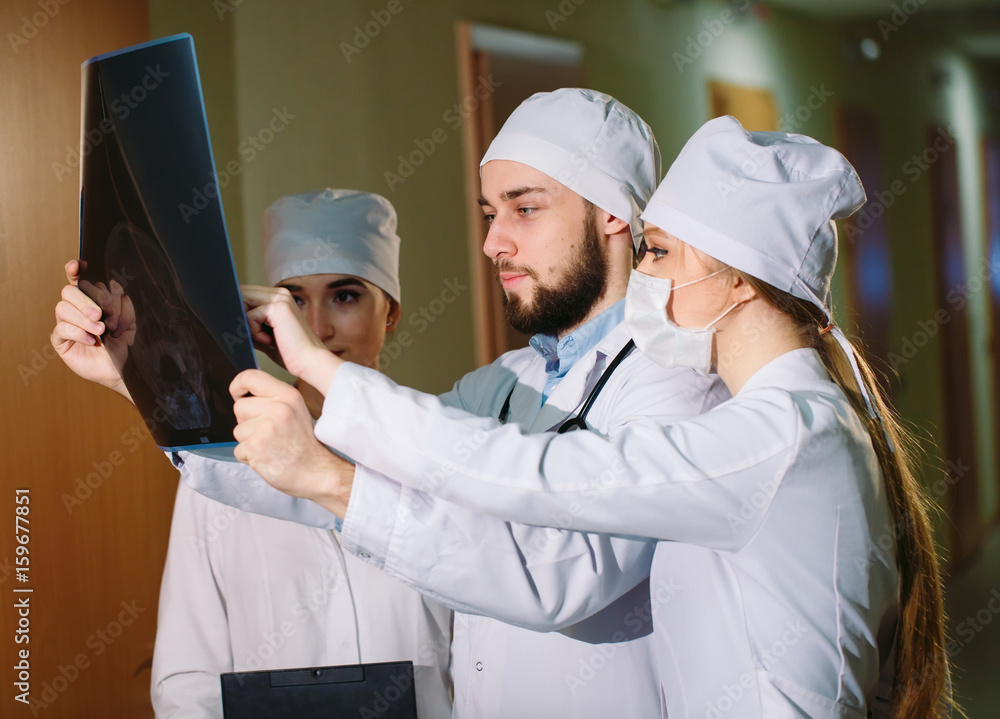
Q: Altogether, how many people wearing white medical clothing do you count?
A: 3